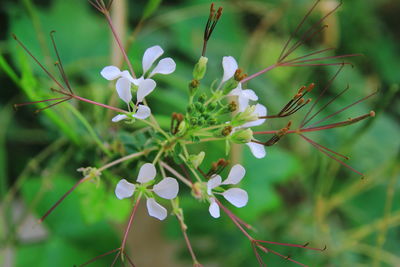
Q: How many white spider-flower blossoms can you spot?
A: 6